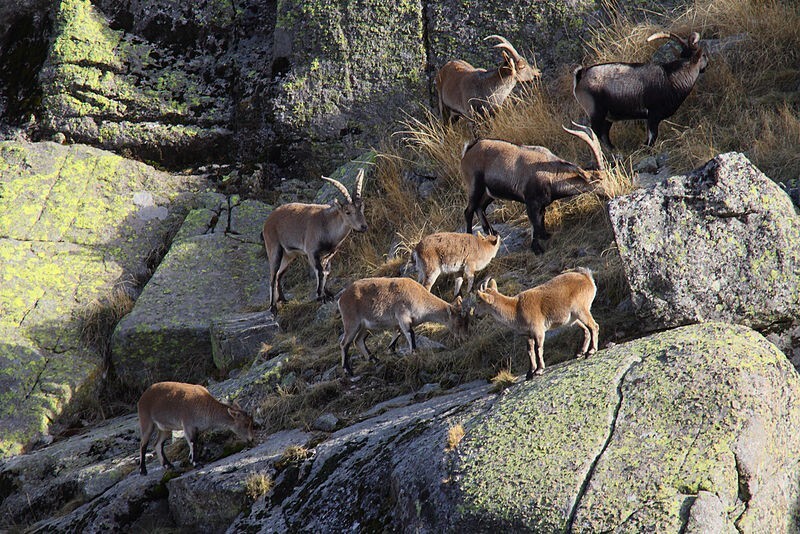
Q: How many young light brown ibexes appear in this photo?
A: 4